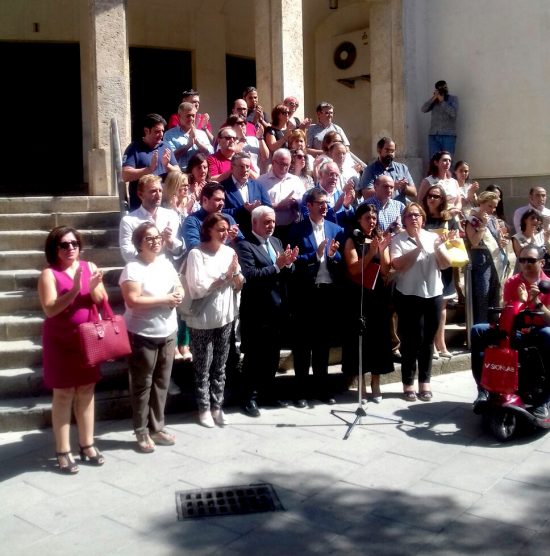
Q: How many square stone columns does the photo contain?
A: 3